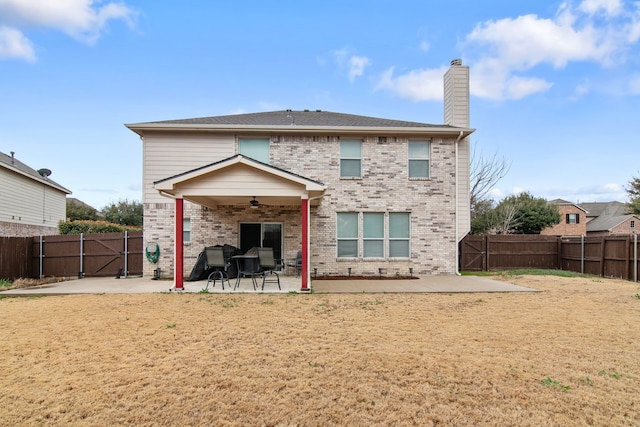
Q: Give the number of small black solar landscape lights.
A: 4